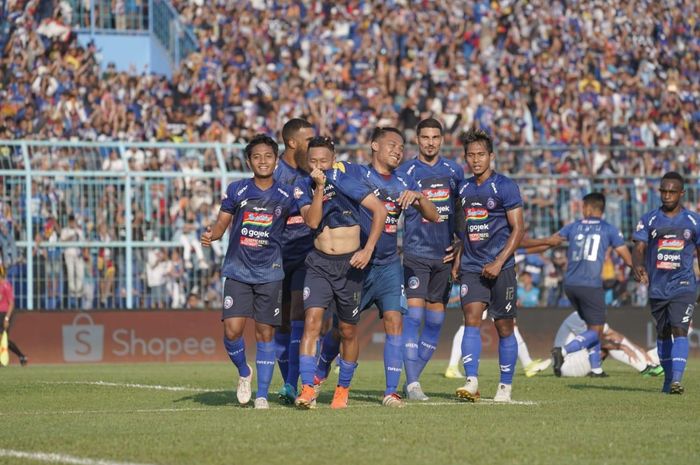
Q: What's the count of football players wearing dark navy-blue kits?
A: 8